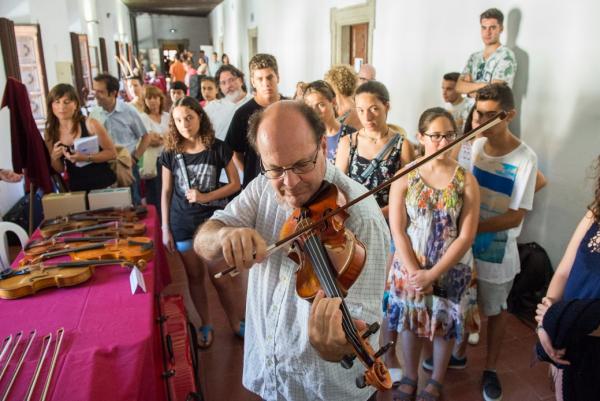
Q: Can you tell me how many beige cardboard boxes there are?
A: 2